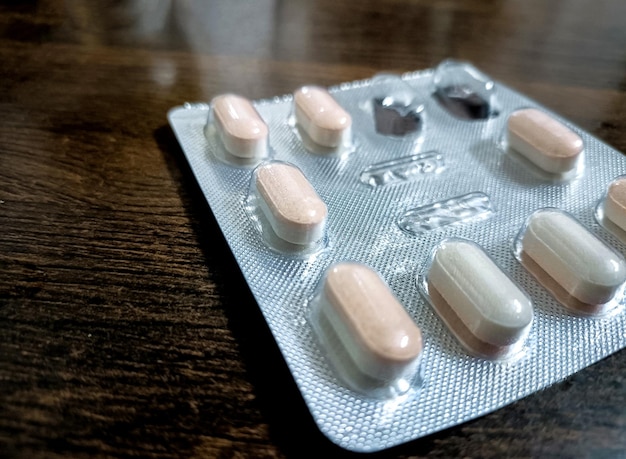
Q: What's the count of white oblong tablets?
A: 2